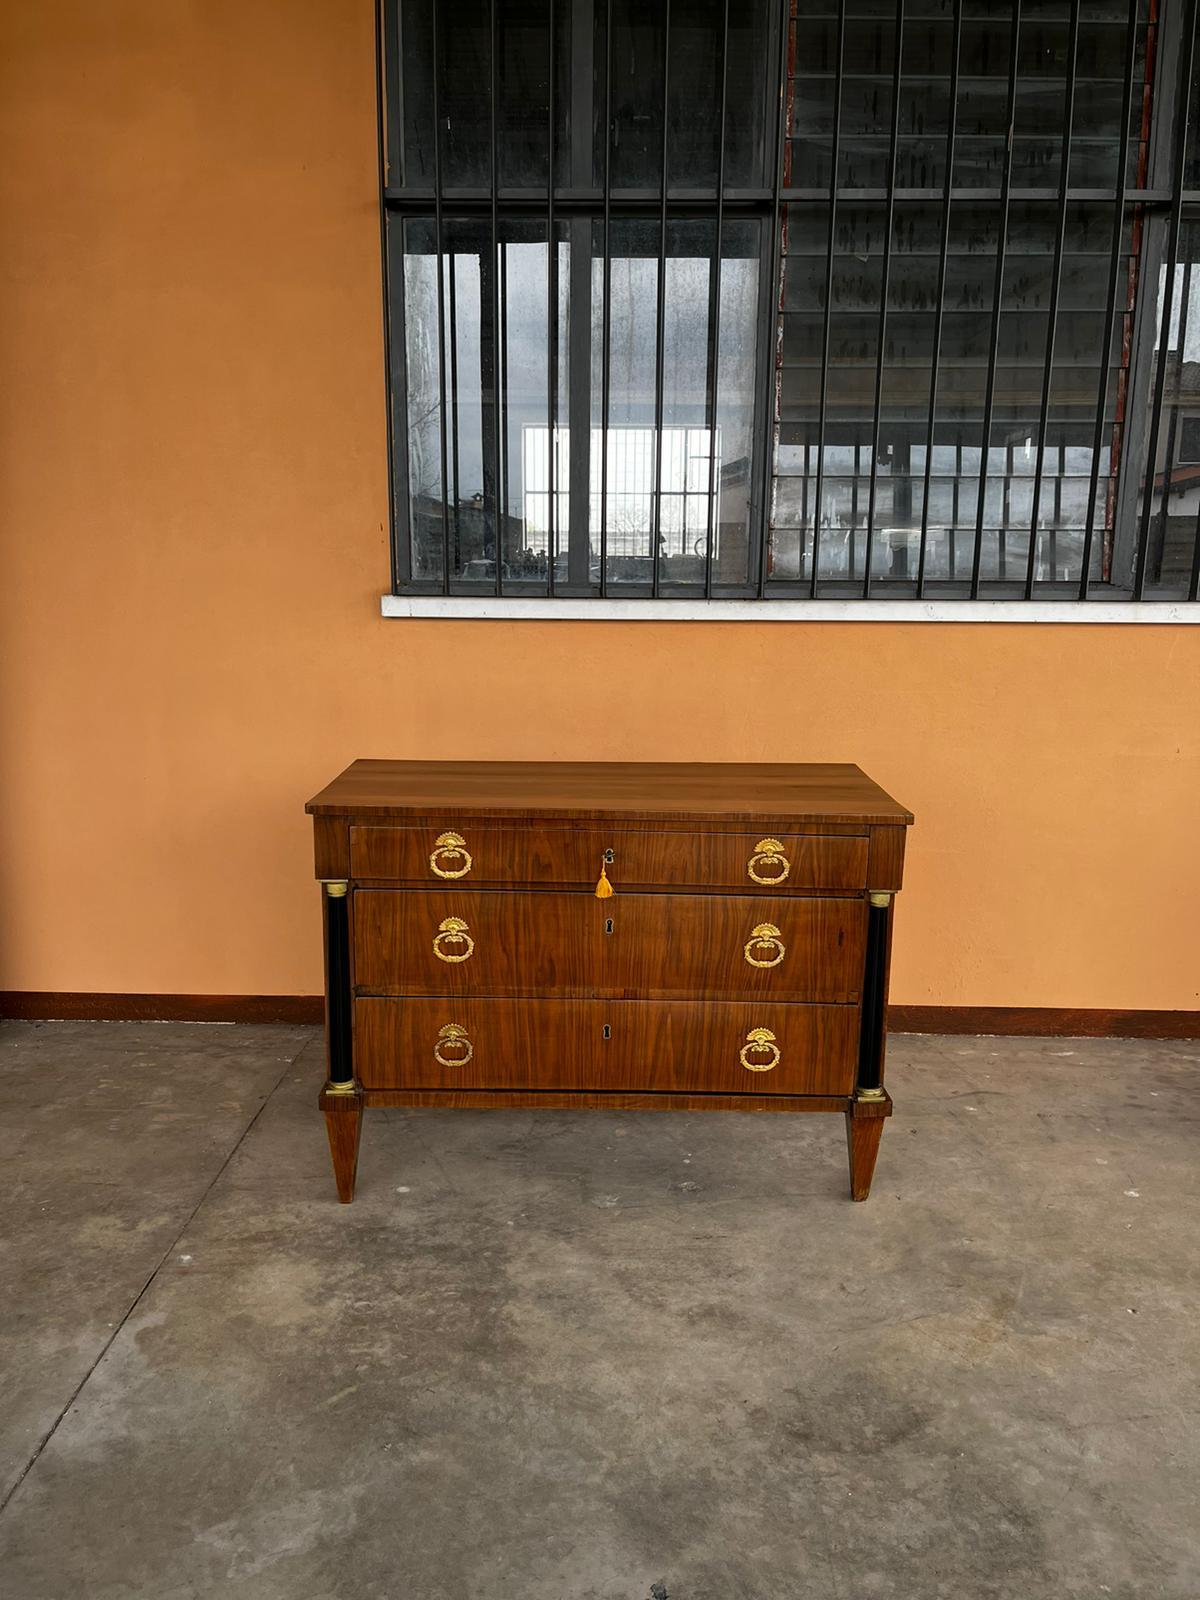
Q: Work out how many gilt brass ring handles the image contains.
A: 6